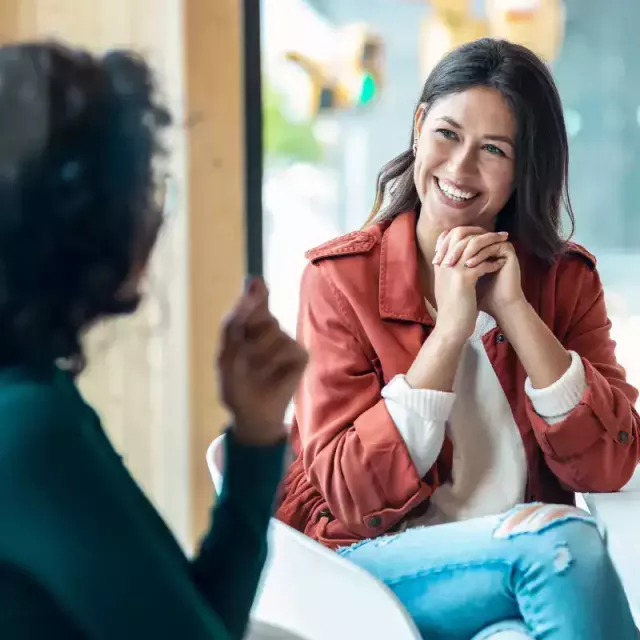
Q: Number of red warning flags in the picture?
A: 0